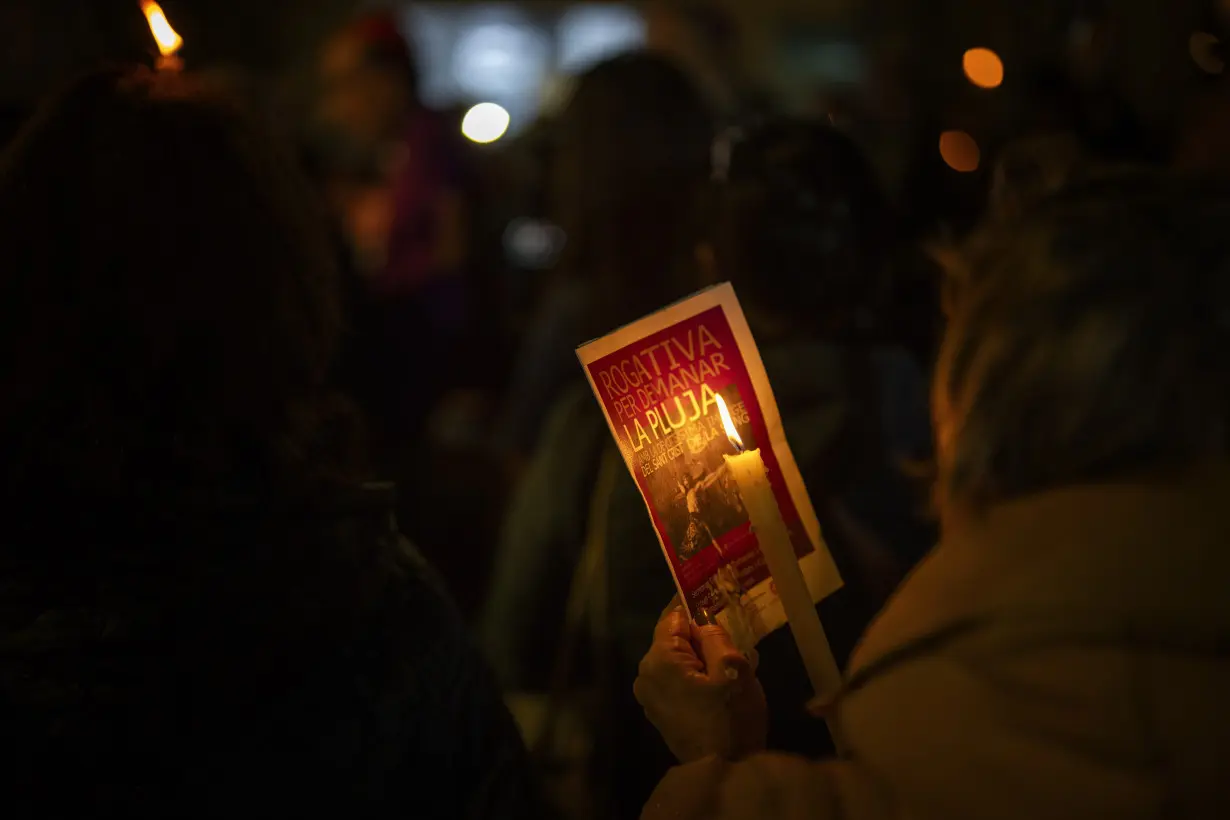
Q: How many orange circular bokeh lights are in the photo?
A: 2